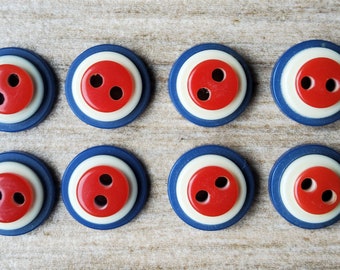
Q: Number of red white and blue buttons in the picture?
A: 8